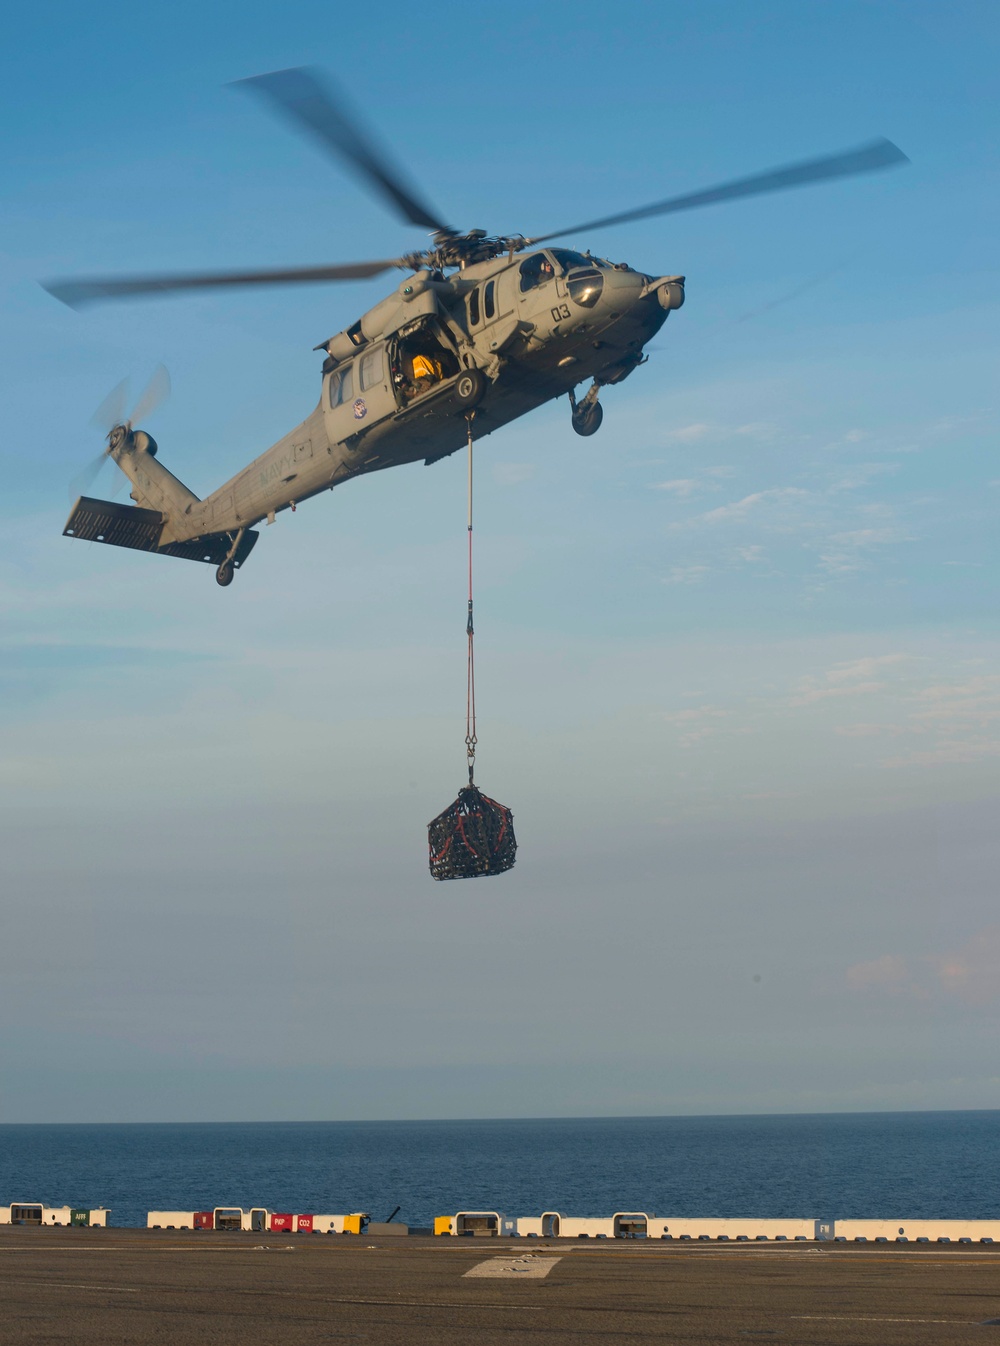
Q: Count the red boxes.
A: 3